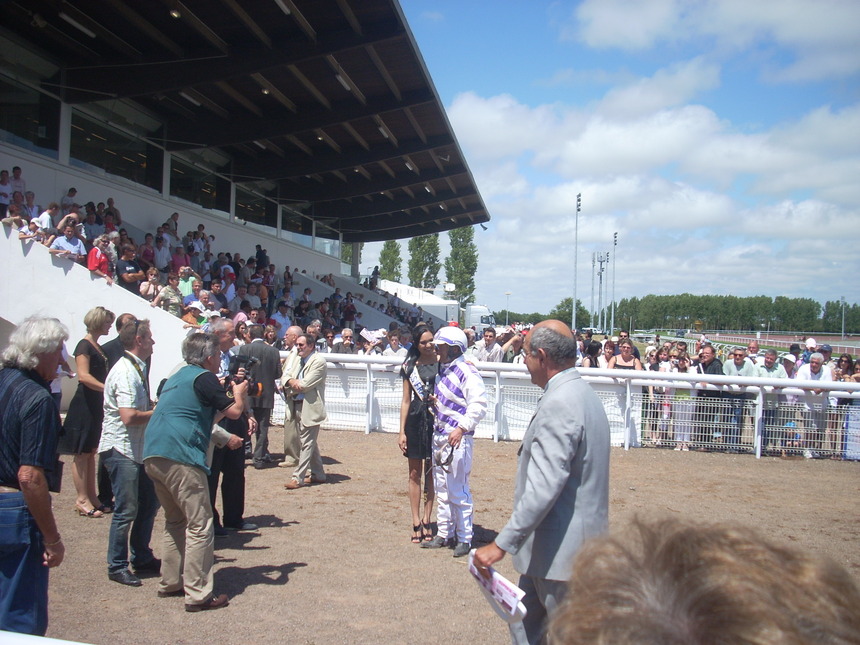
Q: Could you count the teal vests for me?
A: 1